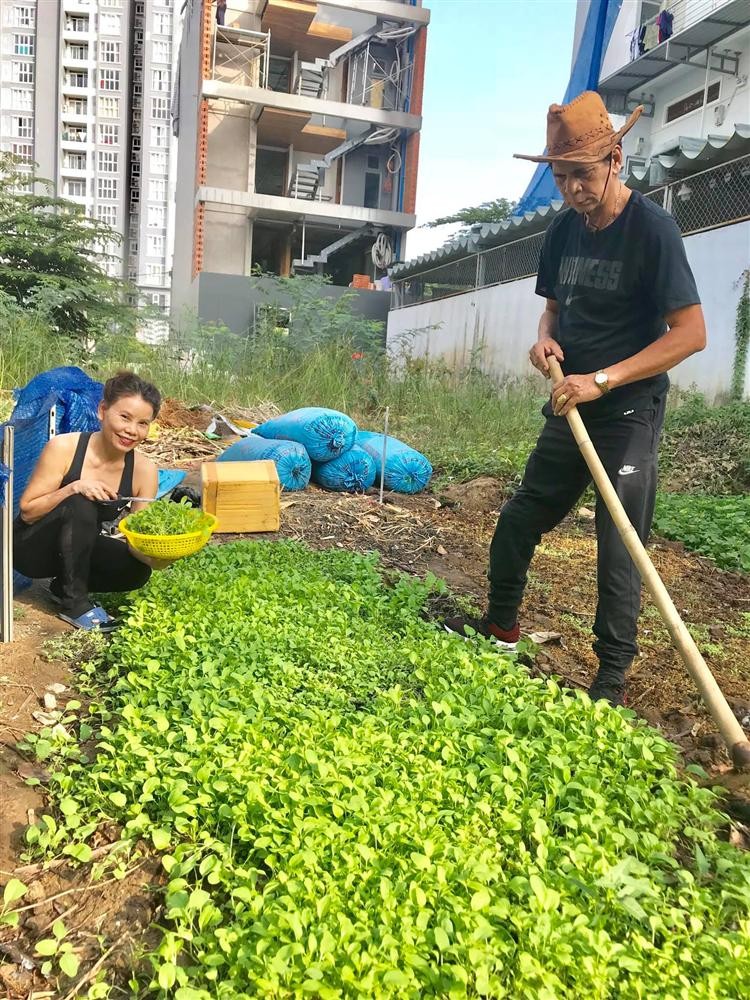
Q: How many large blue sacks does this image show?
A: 4